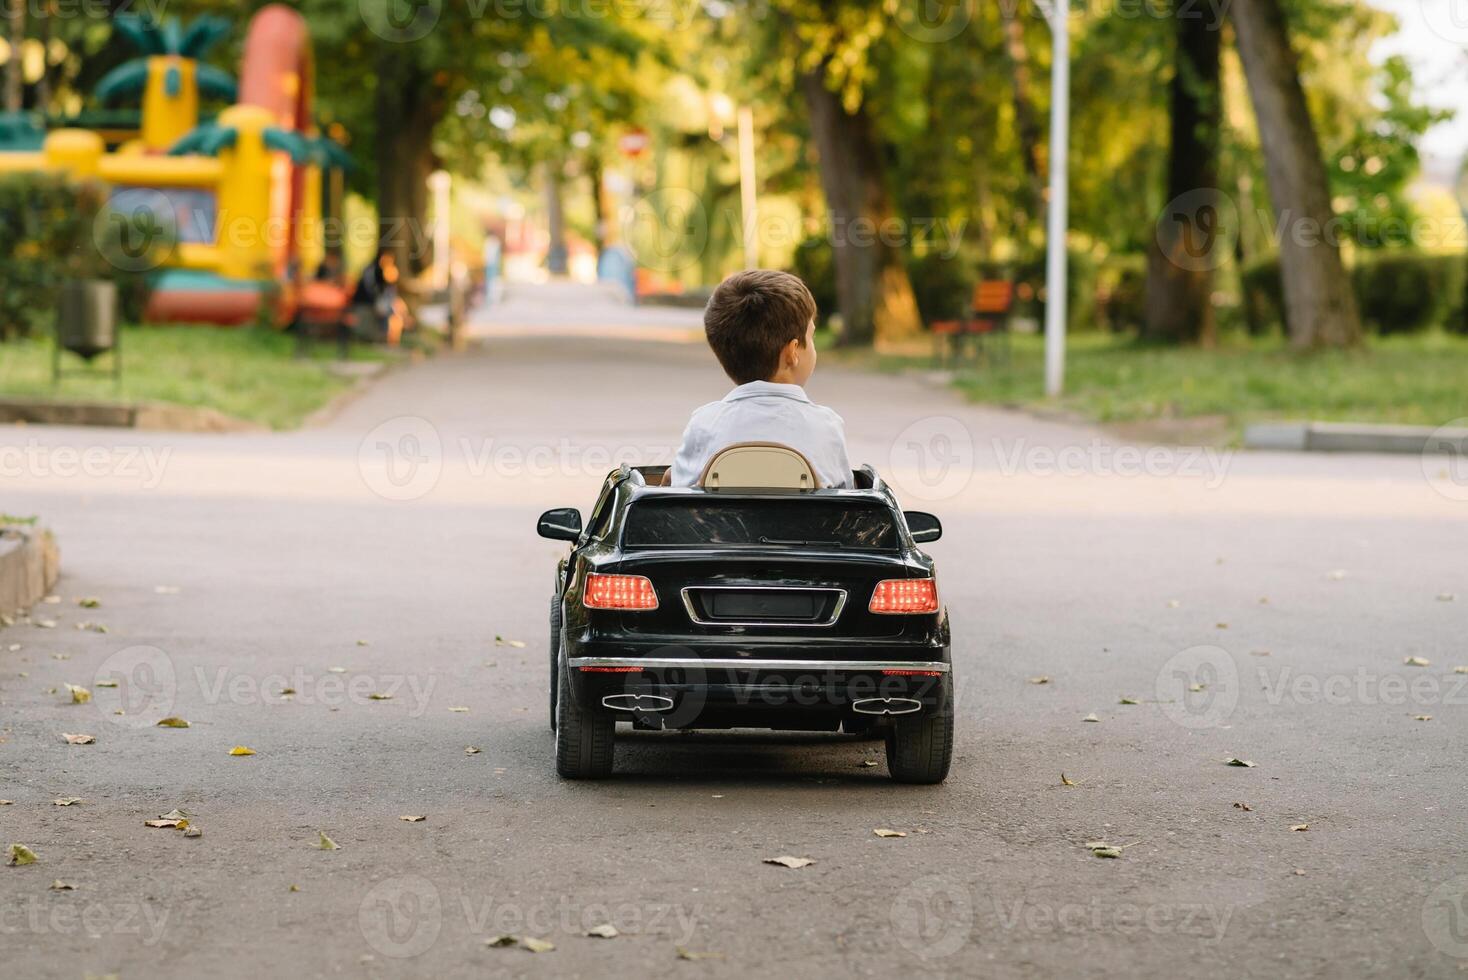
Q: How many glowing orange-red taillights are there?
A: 2